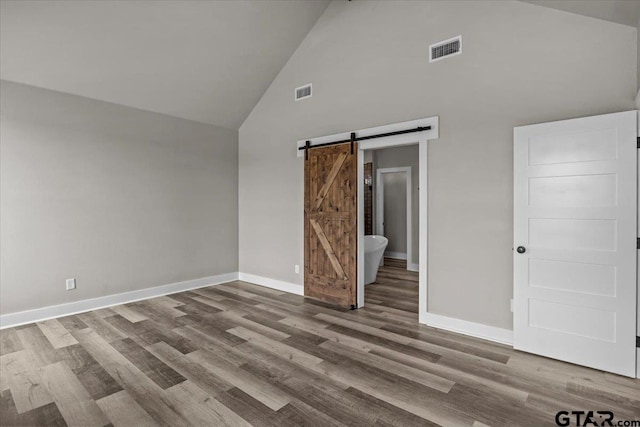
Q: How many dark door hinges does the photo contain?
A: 3